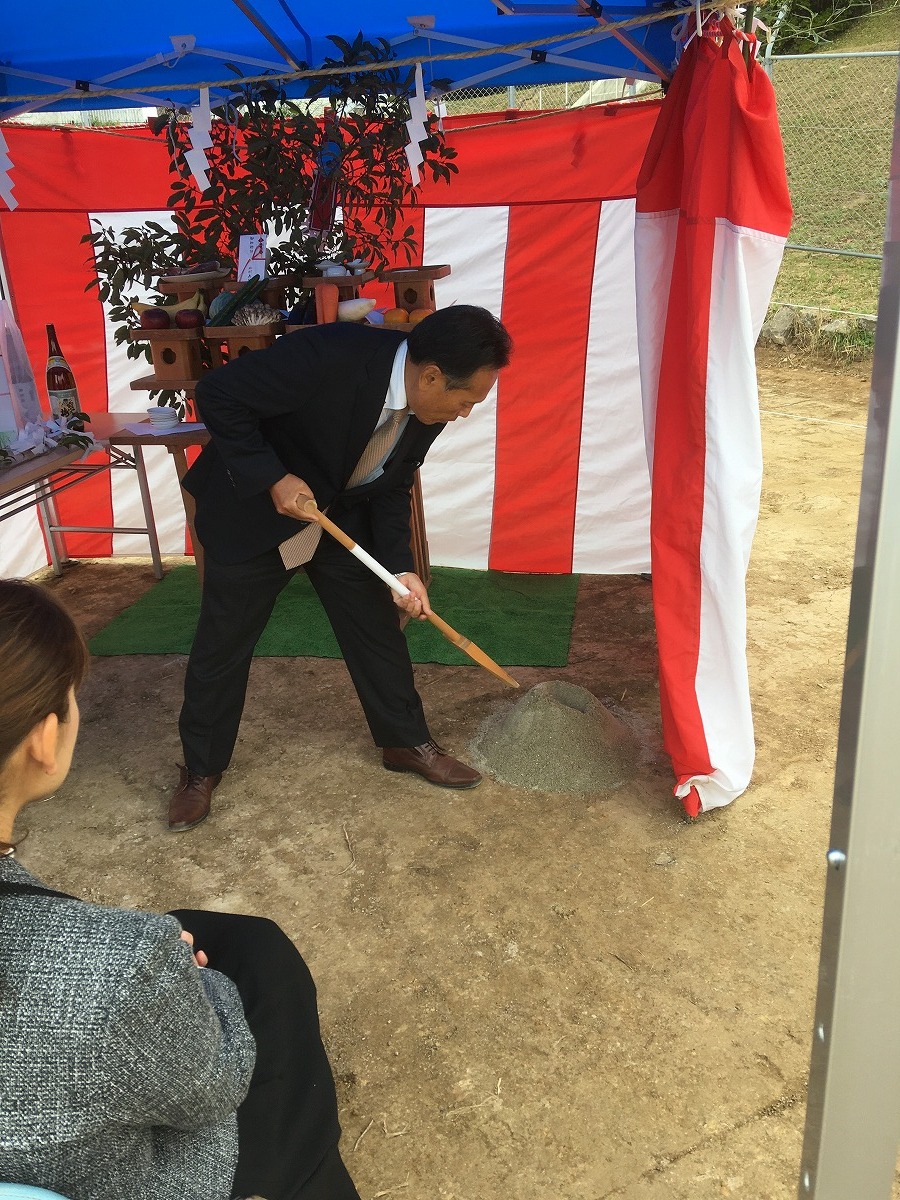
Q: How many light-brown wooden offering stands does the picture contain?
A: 8